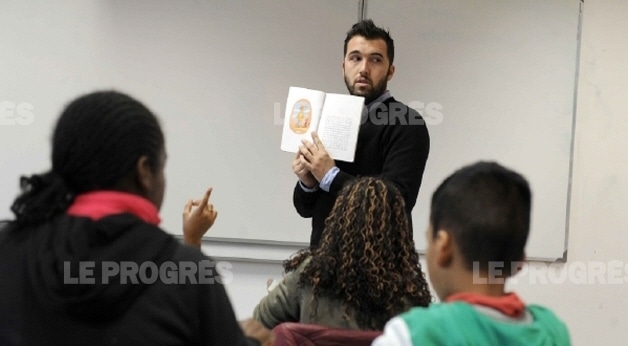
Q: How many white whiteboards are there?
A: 2